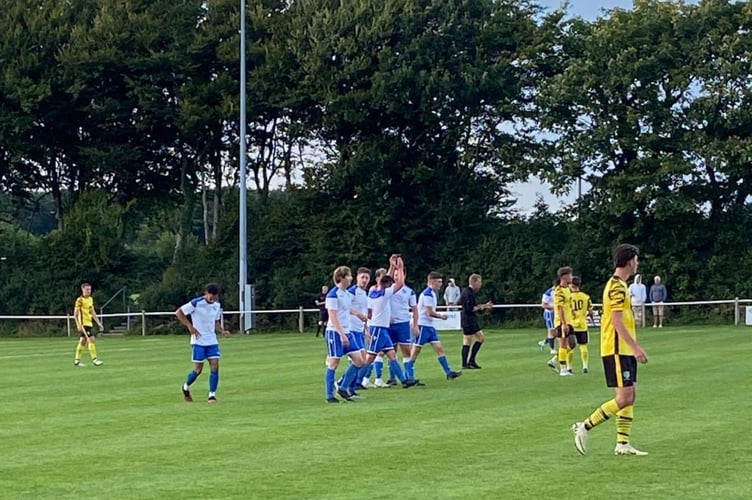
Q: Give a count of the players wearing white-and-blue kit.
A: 8